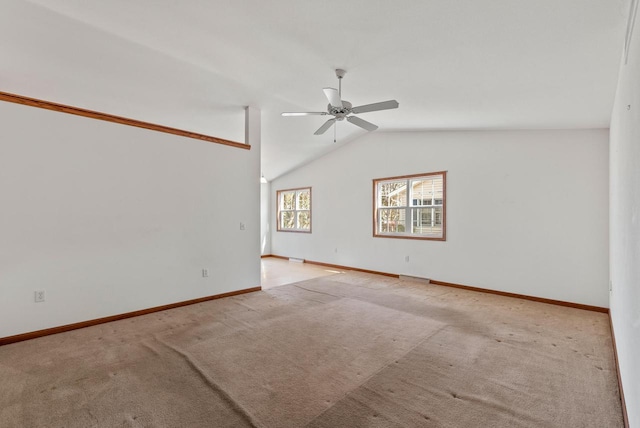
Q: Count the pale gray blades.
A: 5